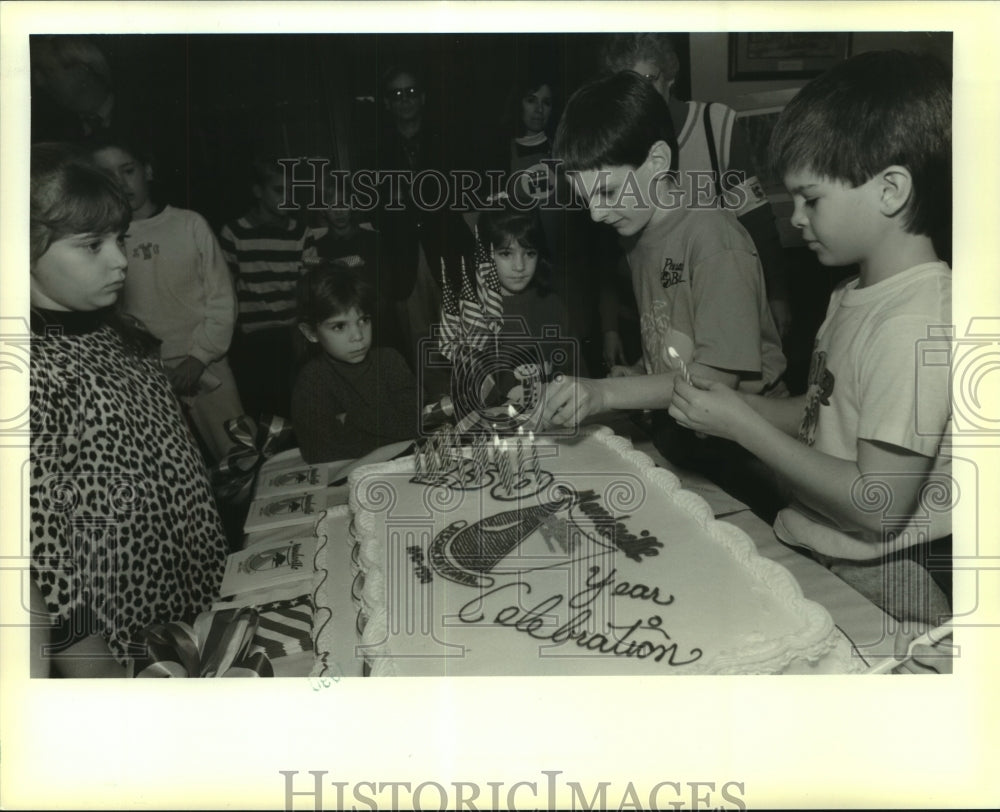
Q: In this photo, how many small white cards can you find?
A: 3